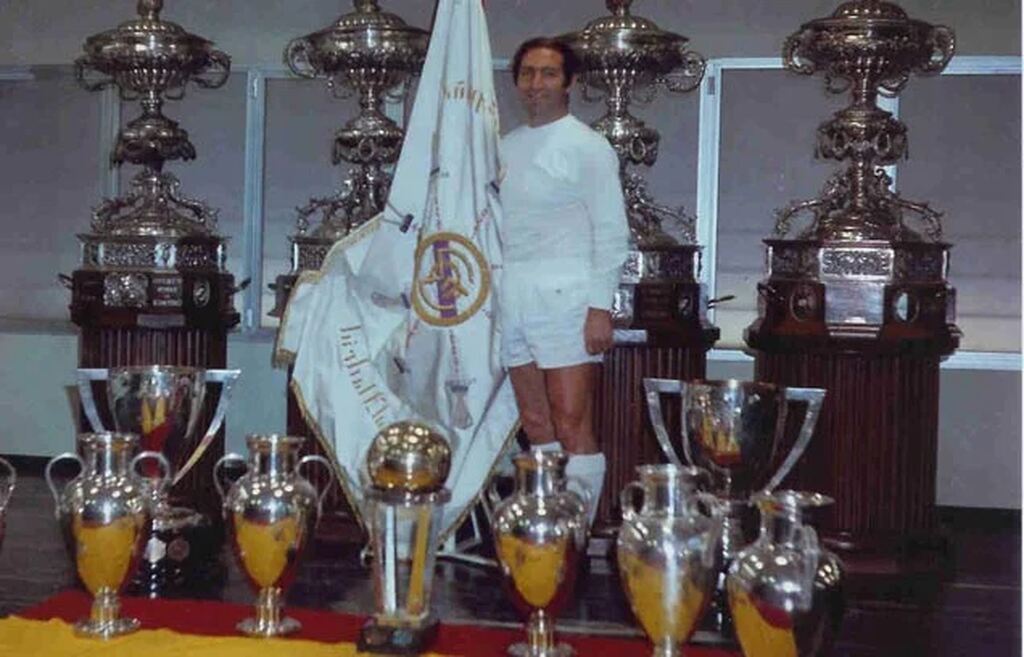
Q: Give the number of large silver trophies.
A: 4